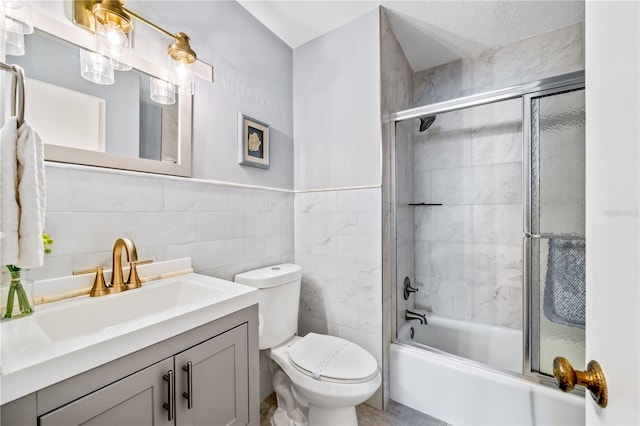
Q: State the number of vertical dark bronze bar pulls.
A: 2